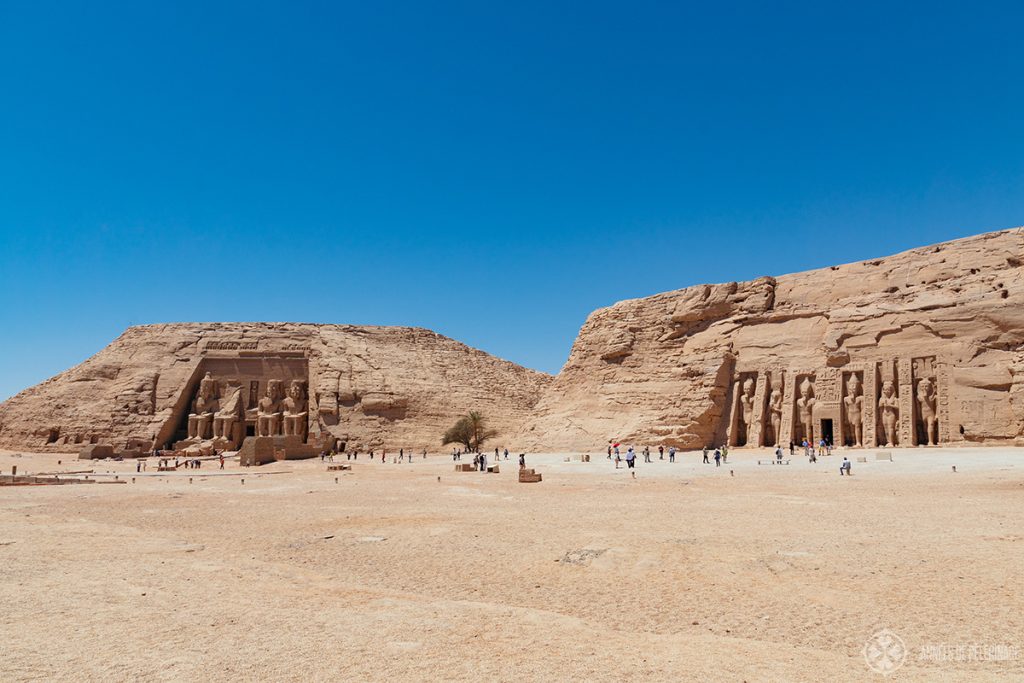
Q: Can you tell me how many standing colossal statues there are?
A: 6